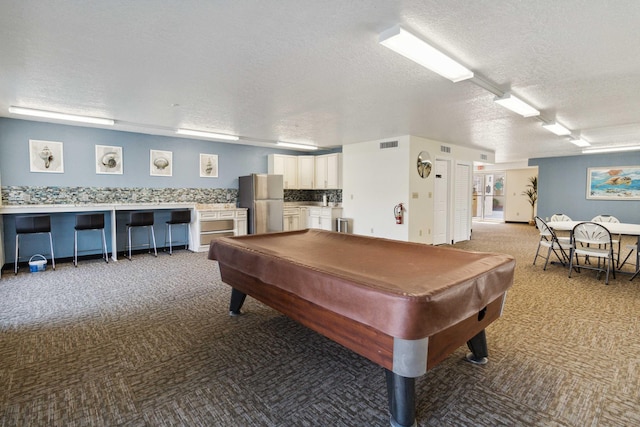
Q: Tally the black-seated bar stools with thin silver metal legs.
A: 4